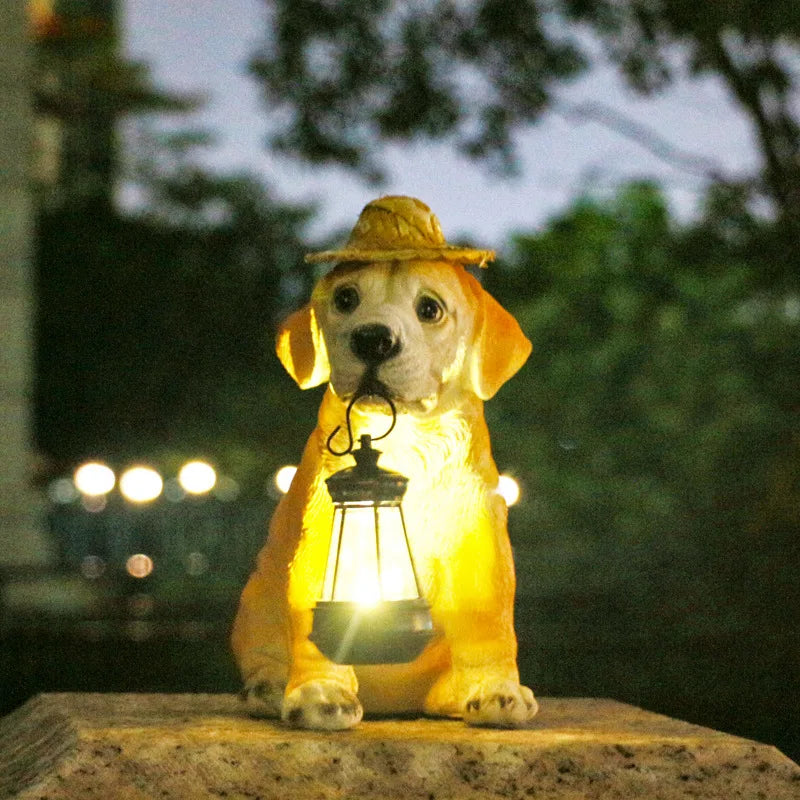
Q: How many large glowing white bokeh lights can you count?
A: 5